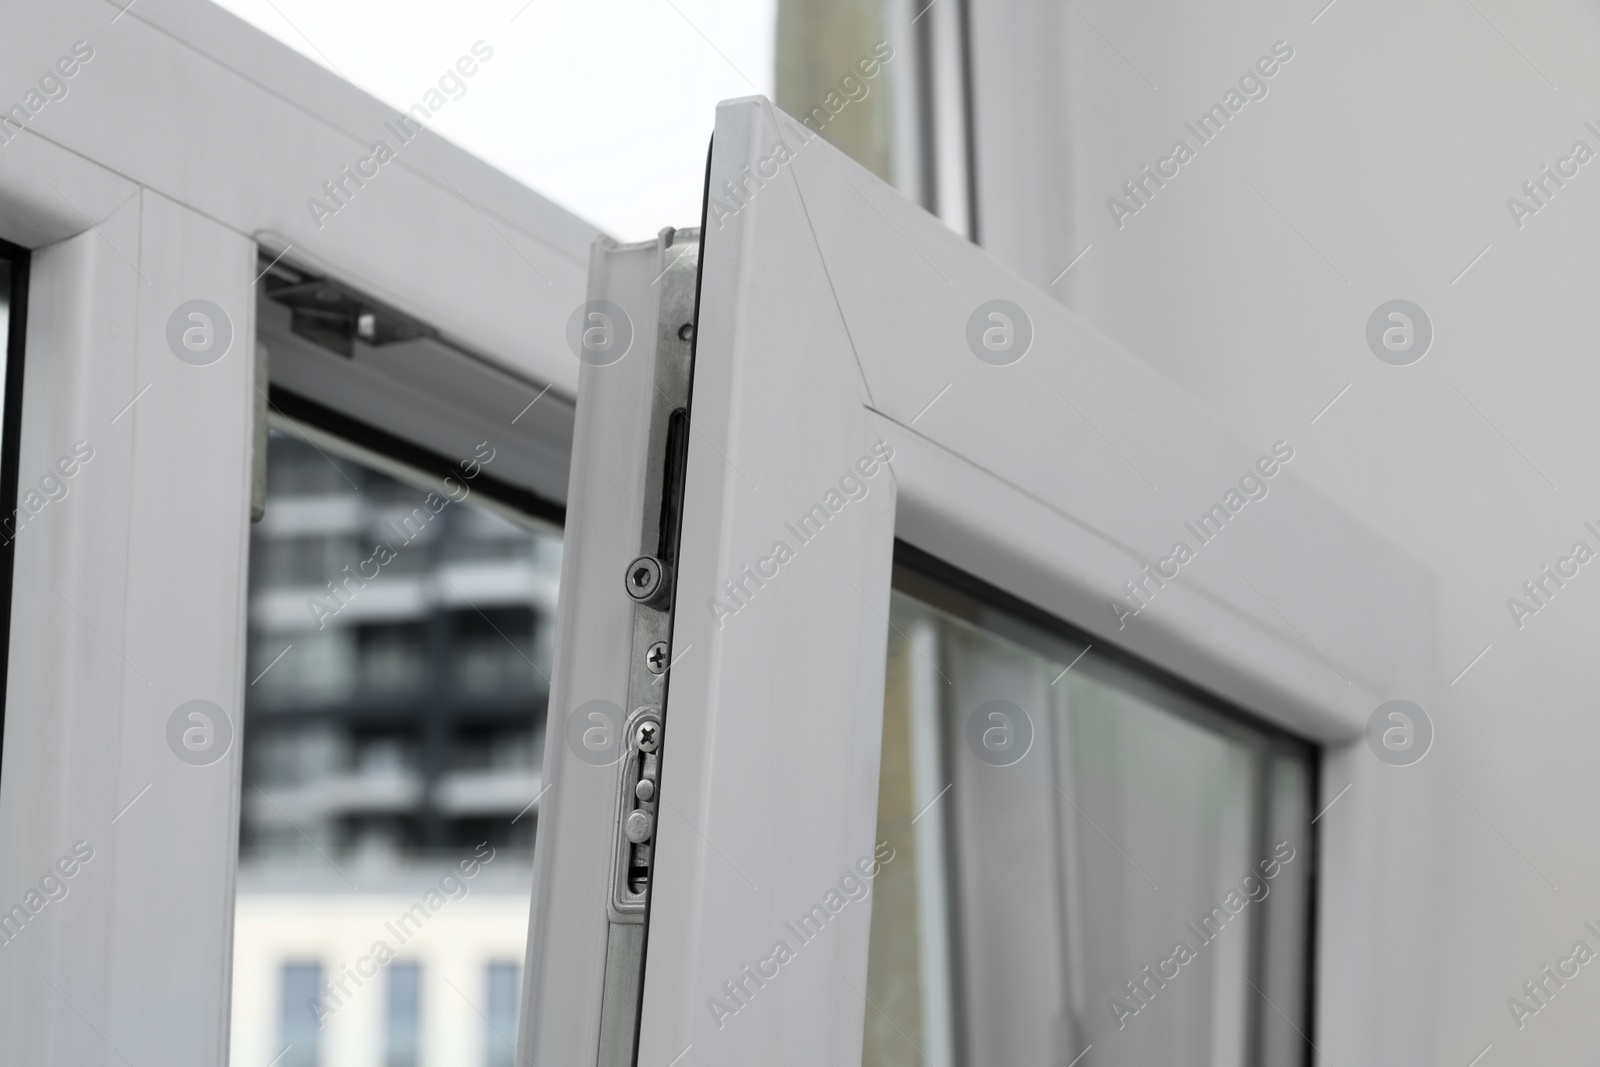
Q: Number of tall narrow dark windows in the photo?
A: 3